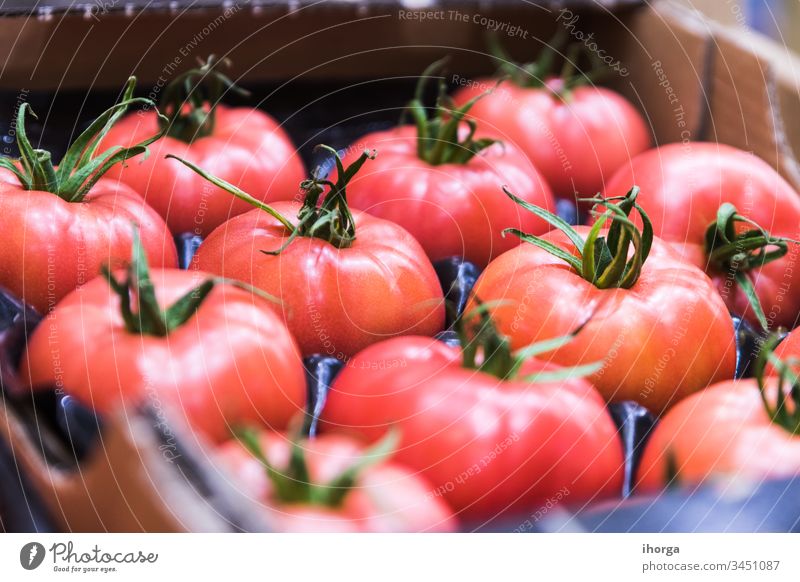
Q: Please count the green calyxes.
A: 11